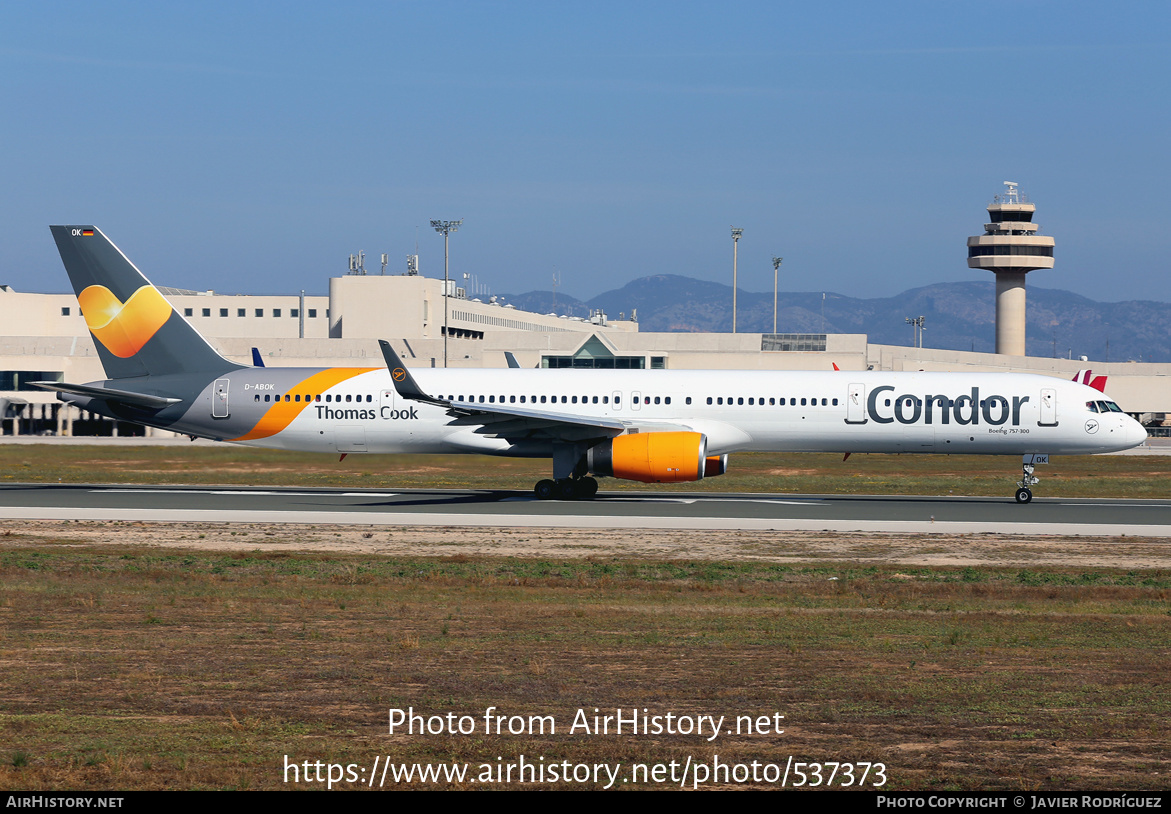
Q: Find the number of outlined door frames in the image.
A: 6